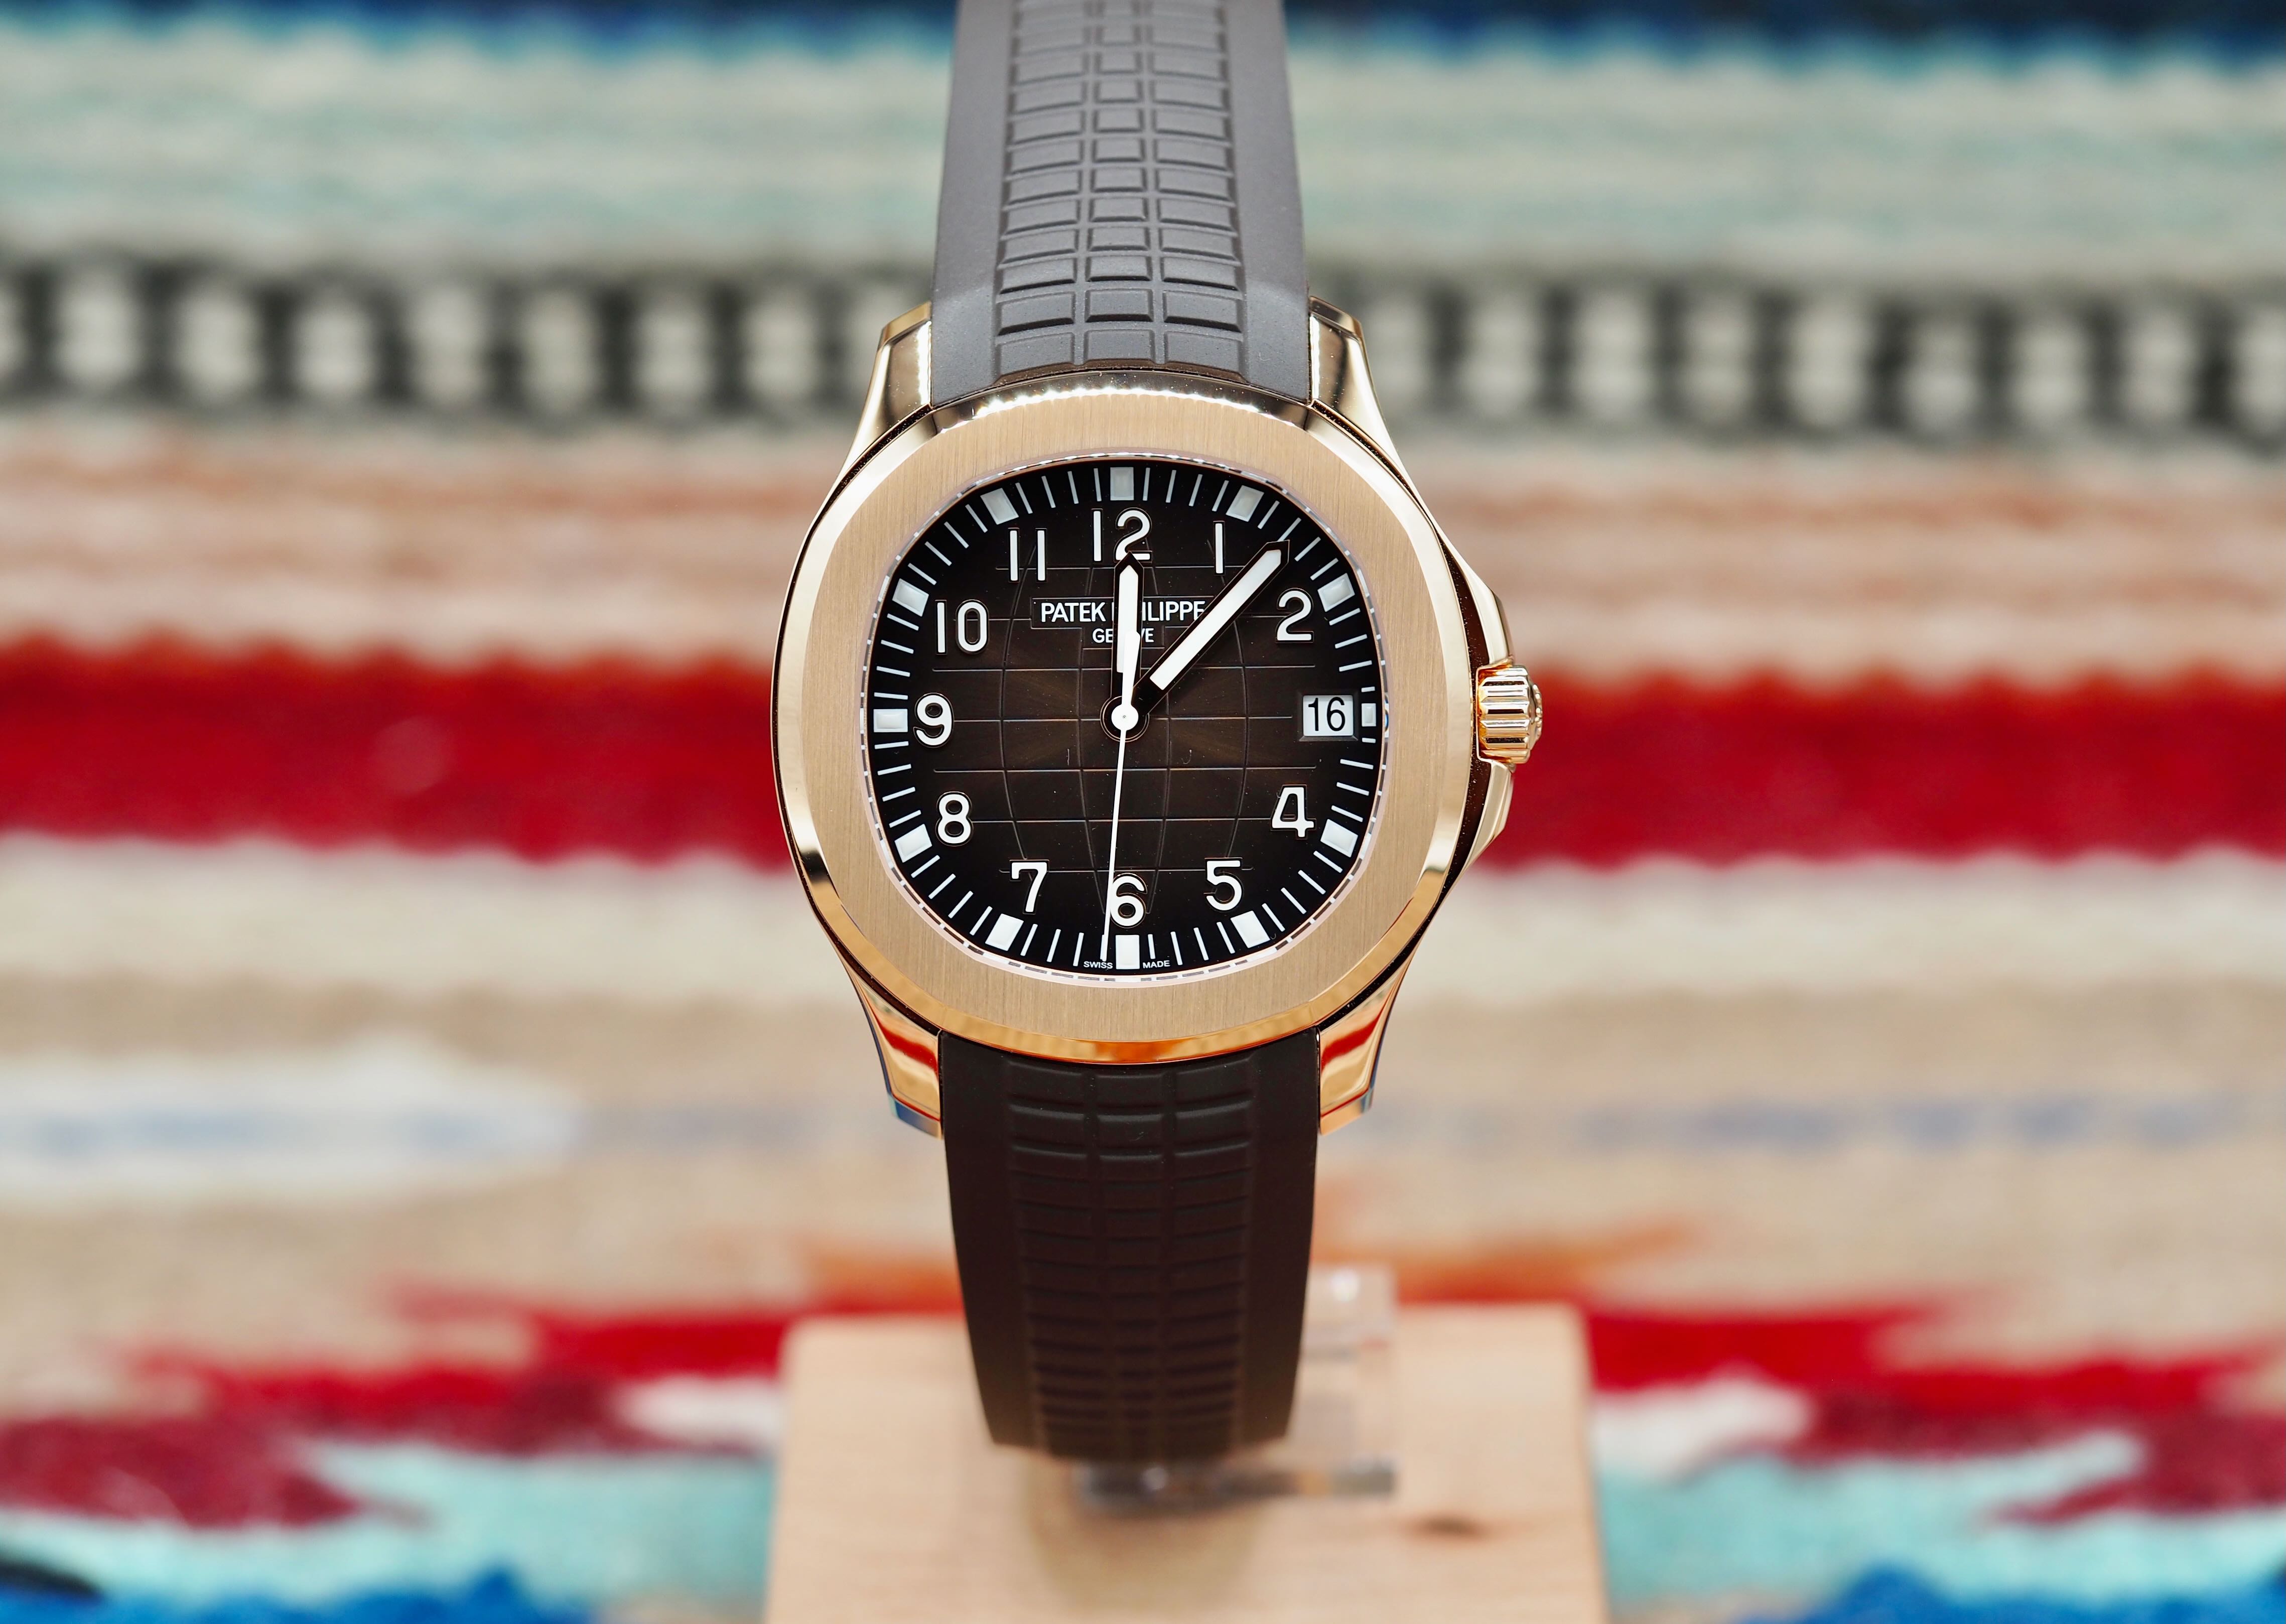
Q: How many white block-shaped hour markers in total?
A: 12